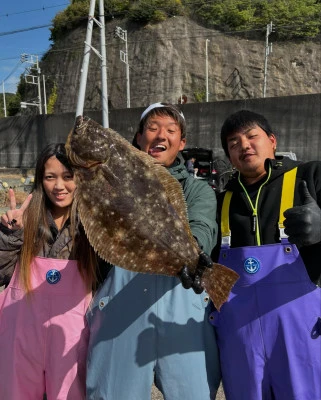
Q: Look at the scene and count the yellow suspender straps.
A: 2